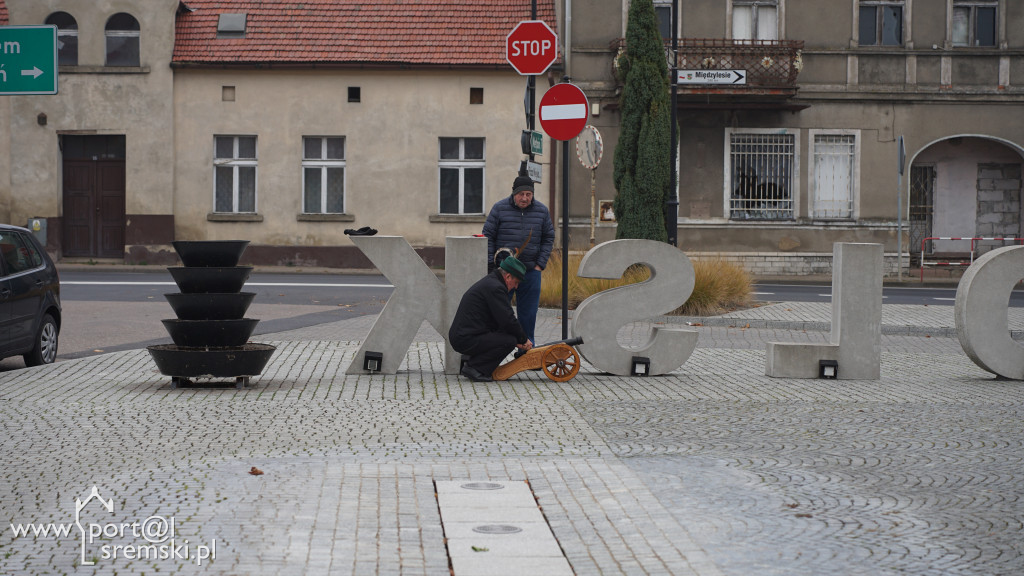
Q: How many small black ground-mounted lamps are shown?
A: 3